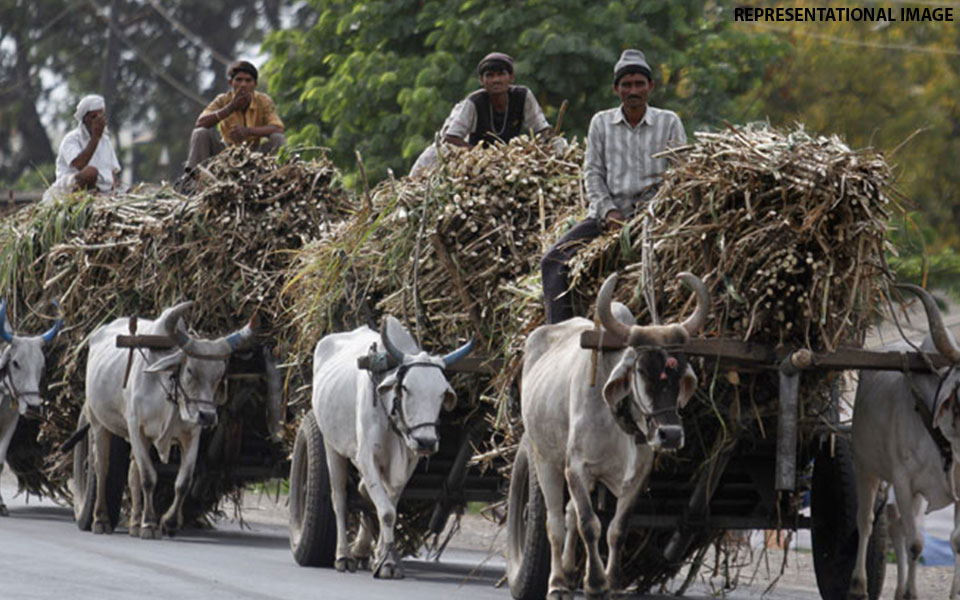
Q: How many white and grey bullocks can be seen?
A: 5